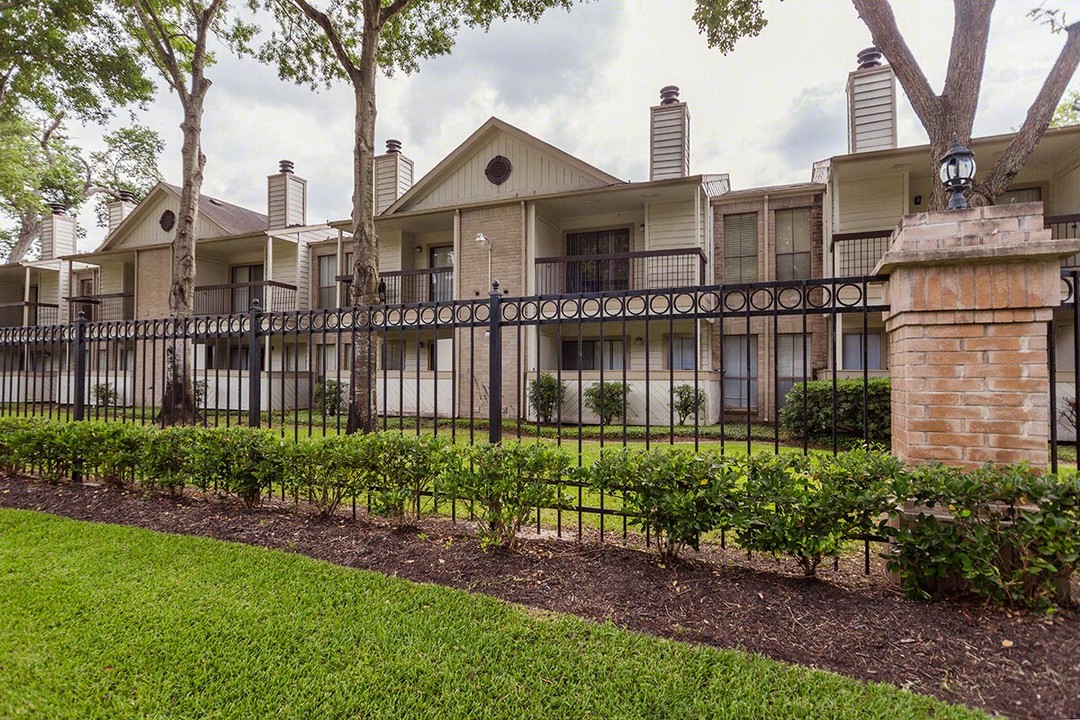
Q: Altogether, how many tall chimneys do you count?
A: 6